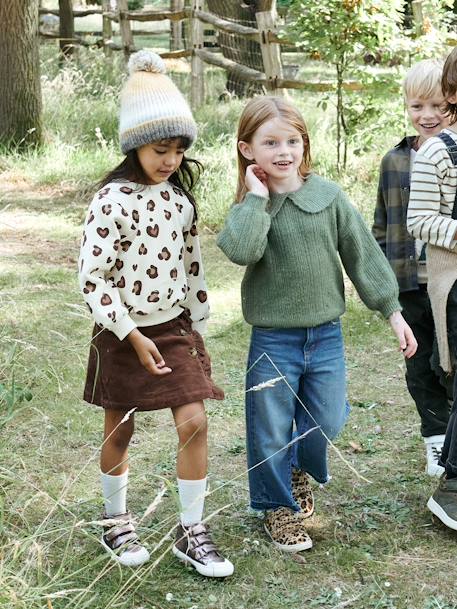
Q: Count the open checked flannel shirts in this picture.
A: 1